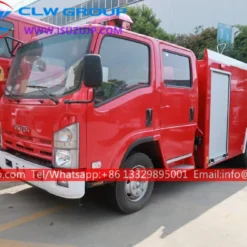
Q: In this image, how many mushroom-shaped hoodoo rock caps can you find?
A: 0